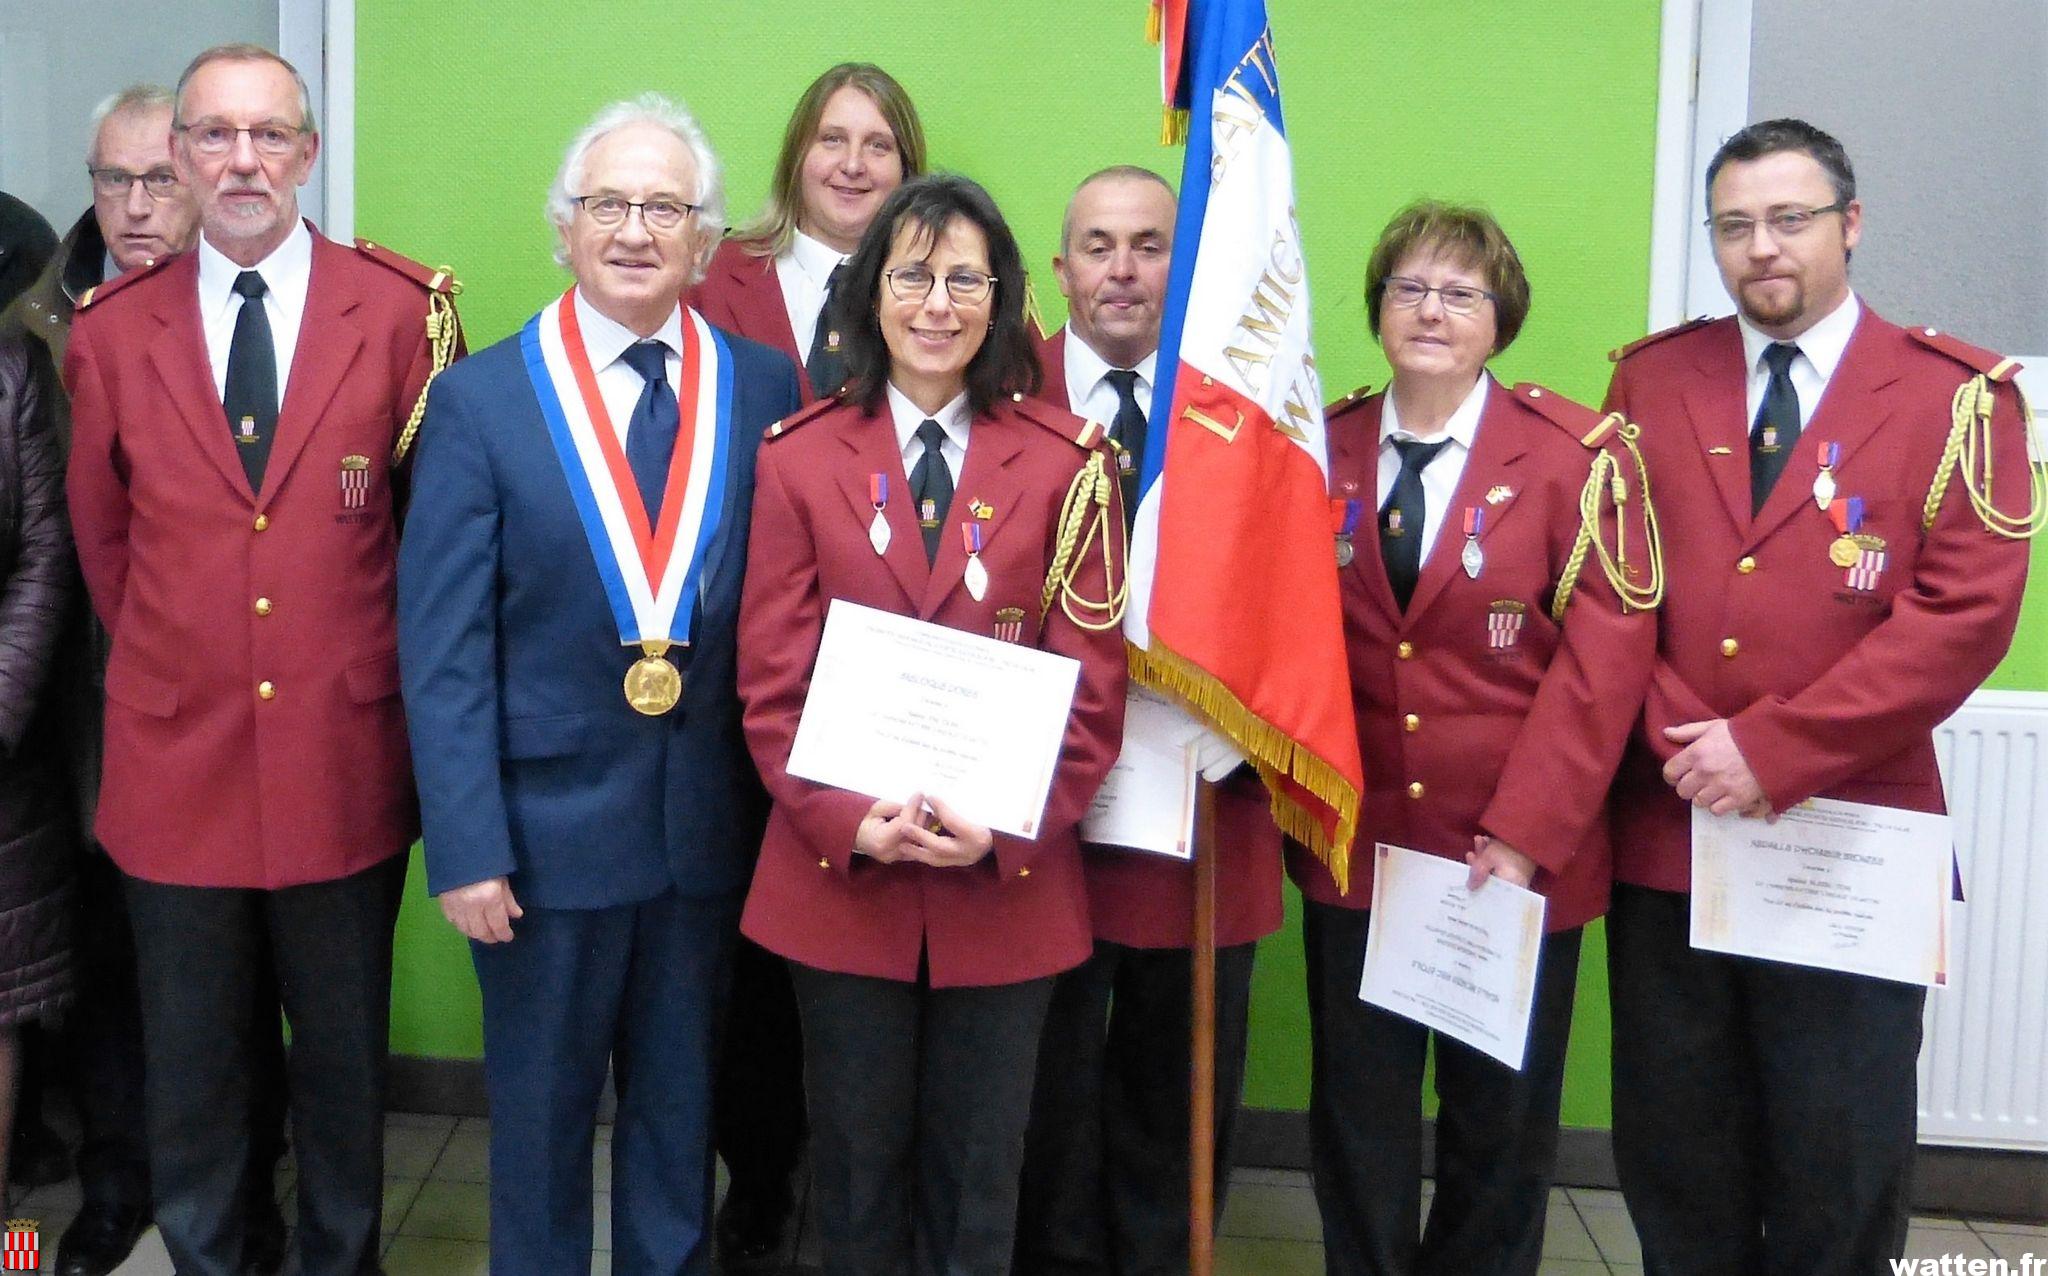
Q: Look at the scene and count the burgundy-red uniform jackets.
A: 6